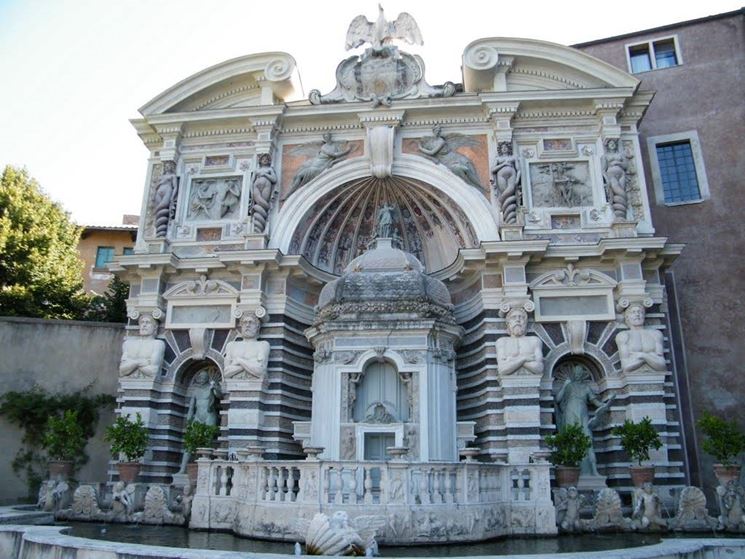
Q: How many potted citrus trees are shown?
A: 6